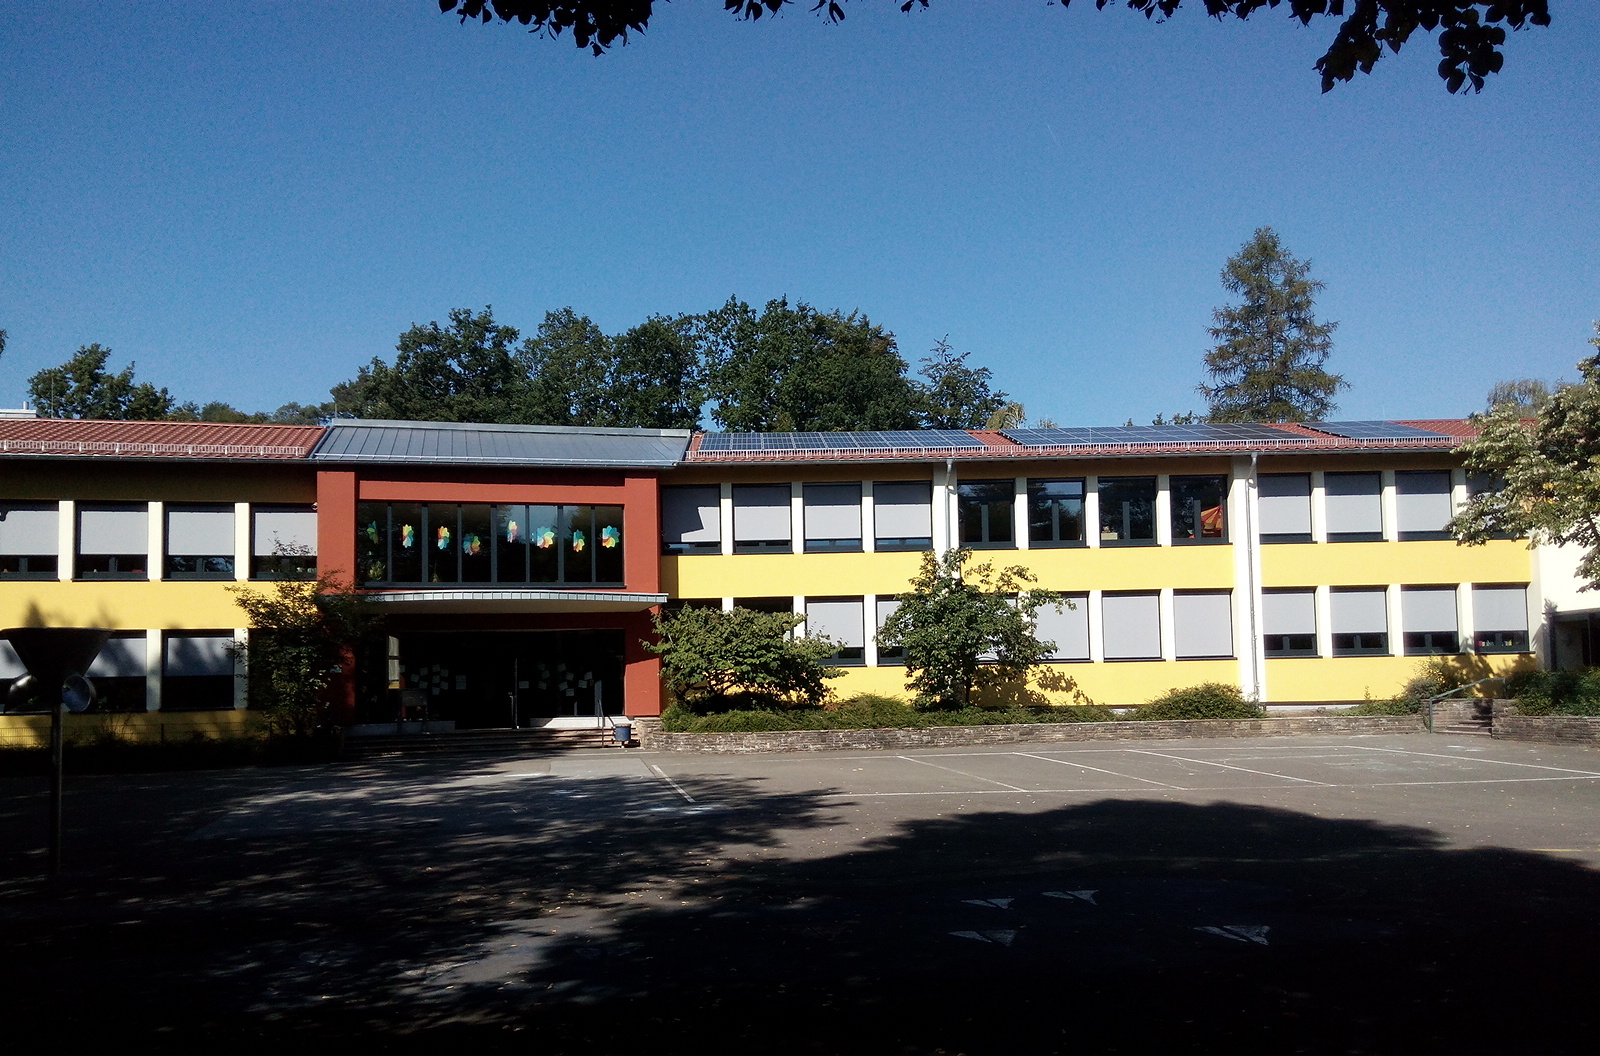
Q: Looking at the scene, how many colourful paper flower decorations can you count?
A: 8